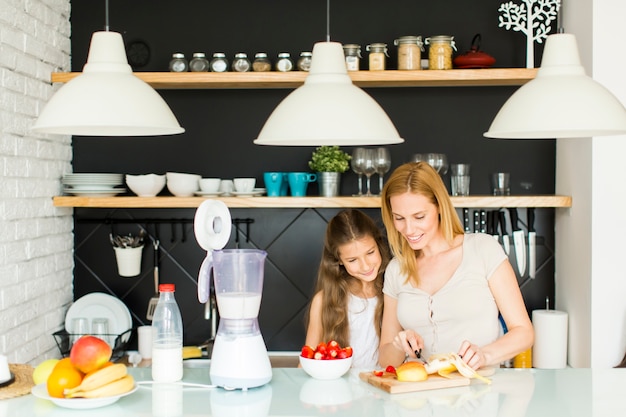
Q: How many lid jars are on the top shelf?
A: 11